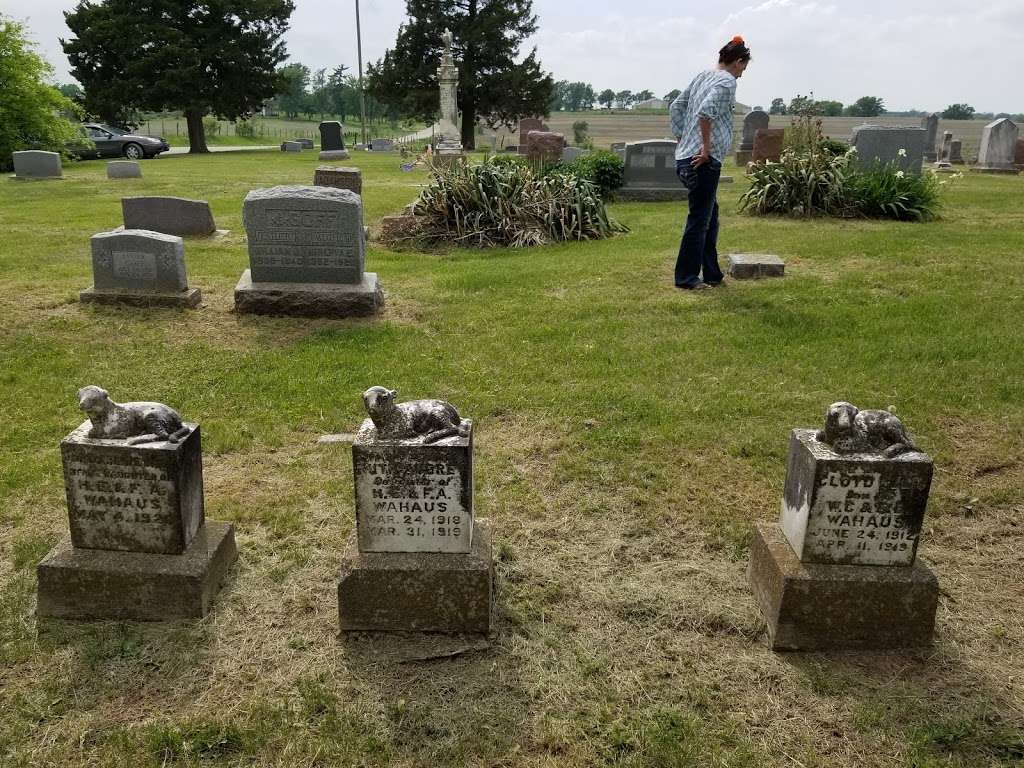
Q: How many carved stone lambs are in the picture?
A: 3